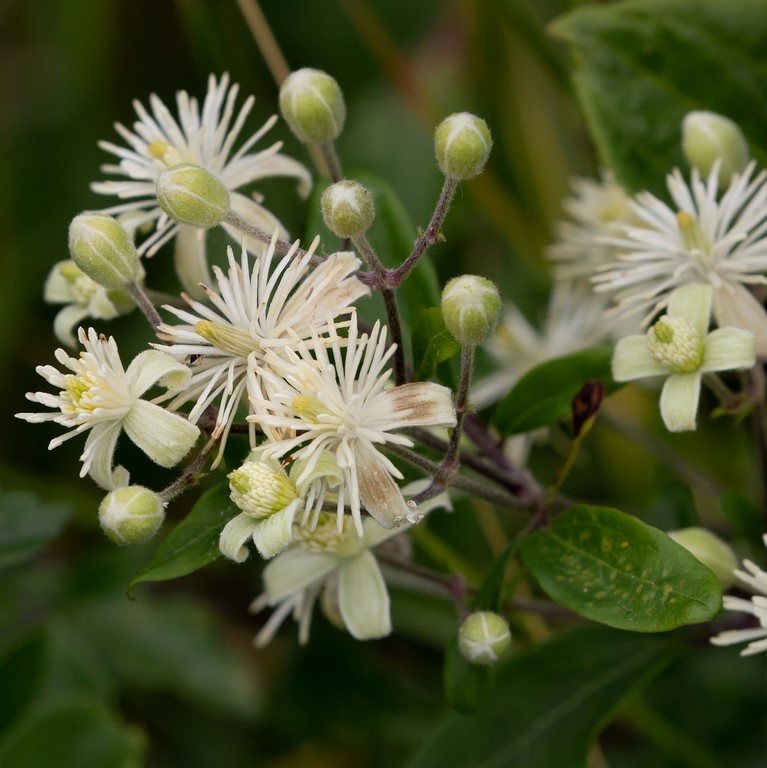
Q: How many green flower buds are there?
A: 10